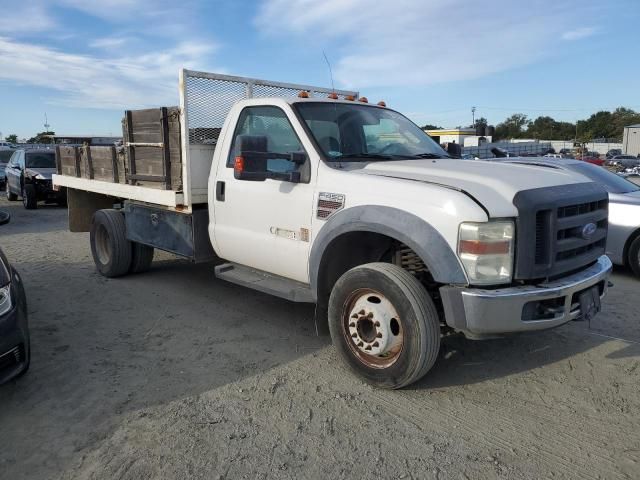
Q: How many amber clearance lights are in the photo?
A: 5